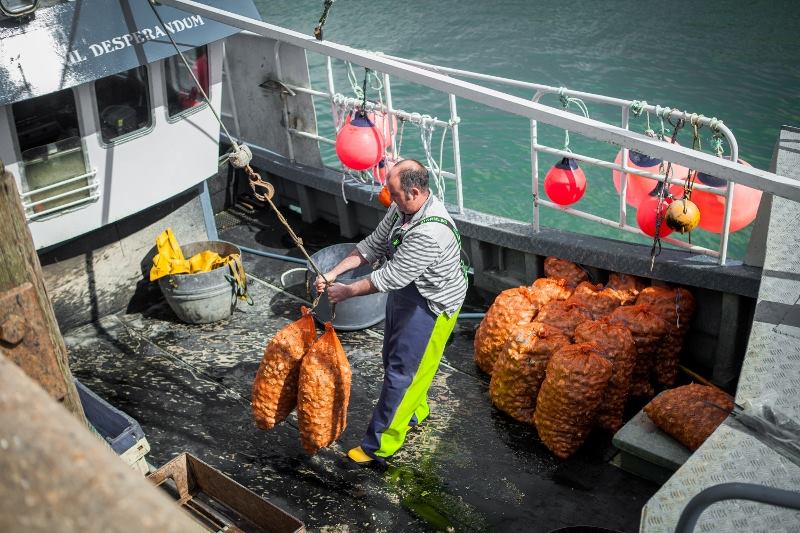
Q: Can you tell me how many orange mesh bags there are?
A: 14